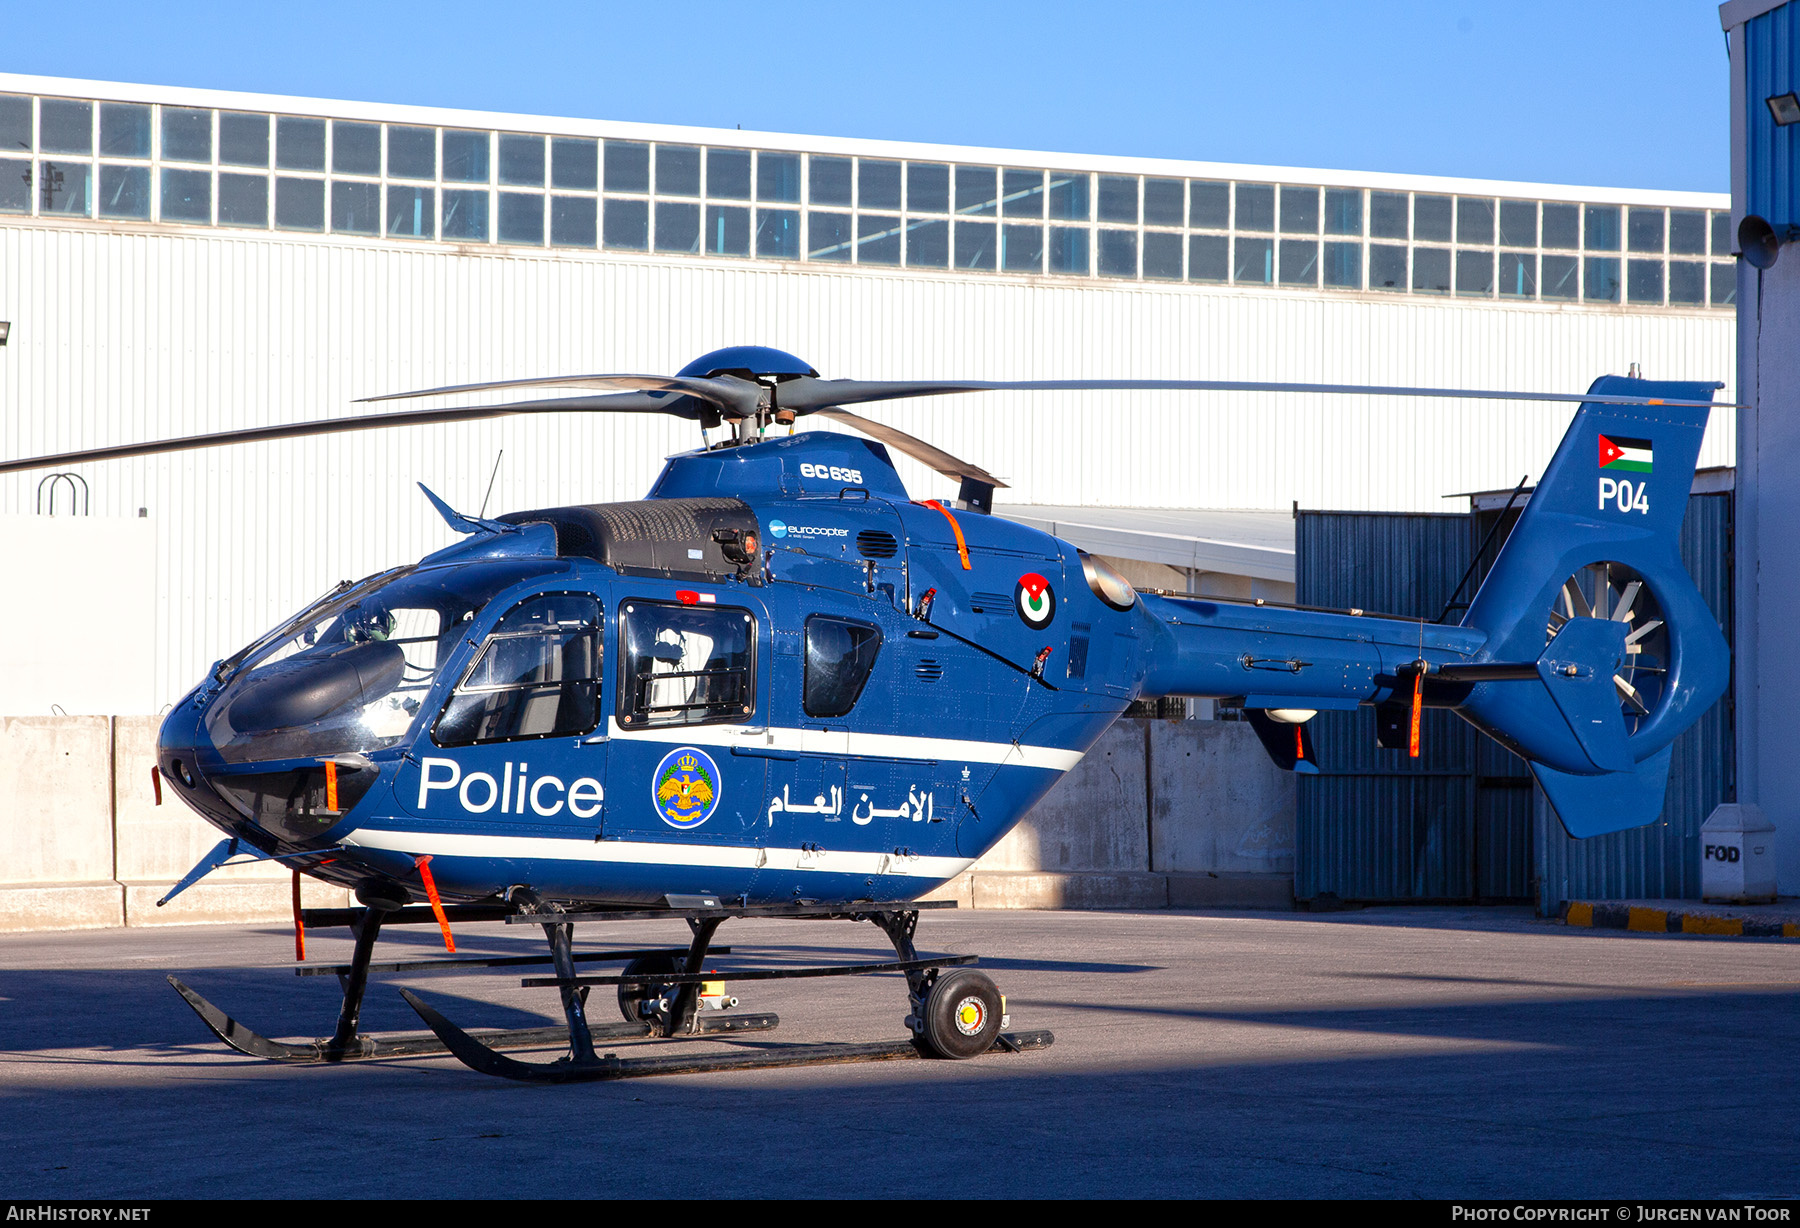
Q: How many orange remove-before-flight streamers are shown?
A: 7